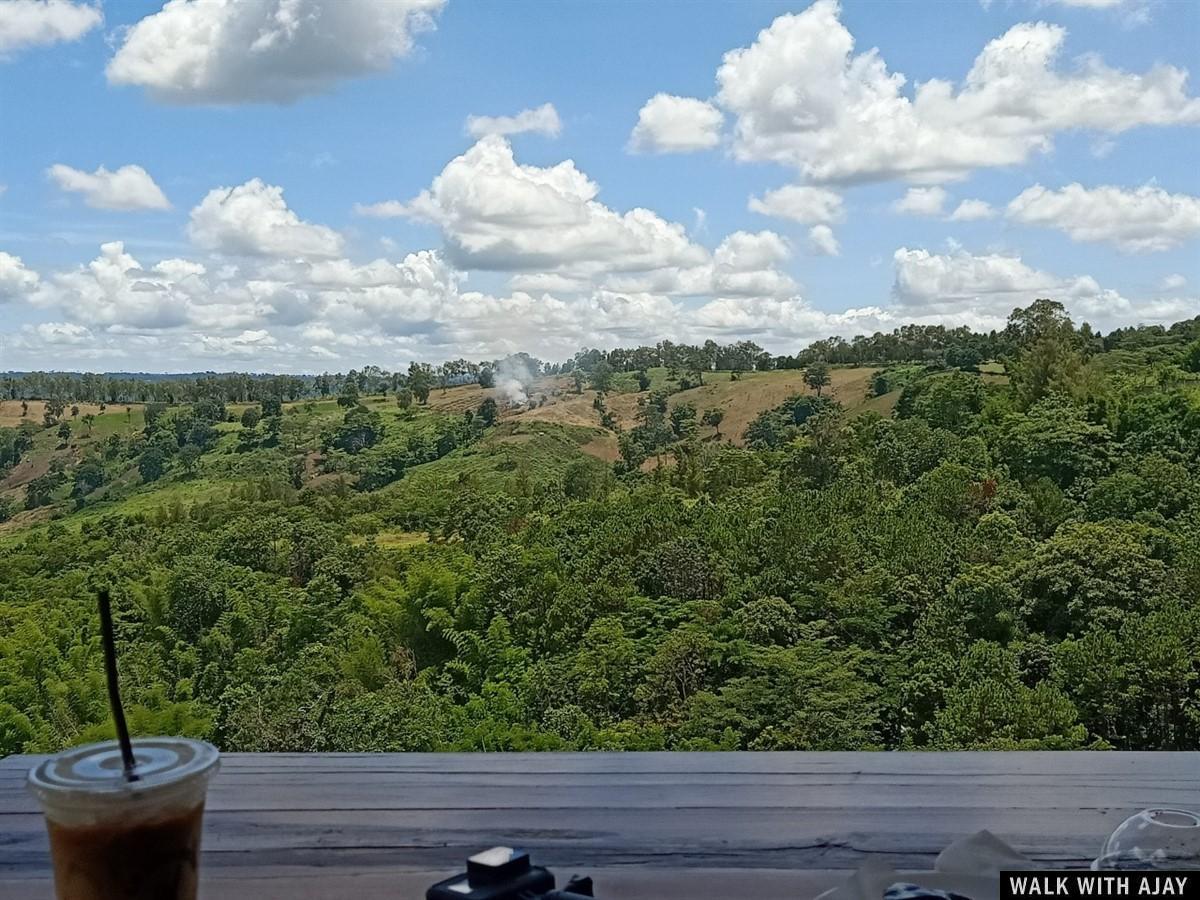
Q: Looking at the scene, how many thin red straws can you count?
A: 0